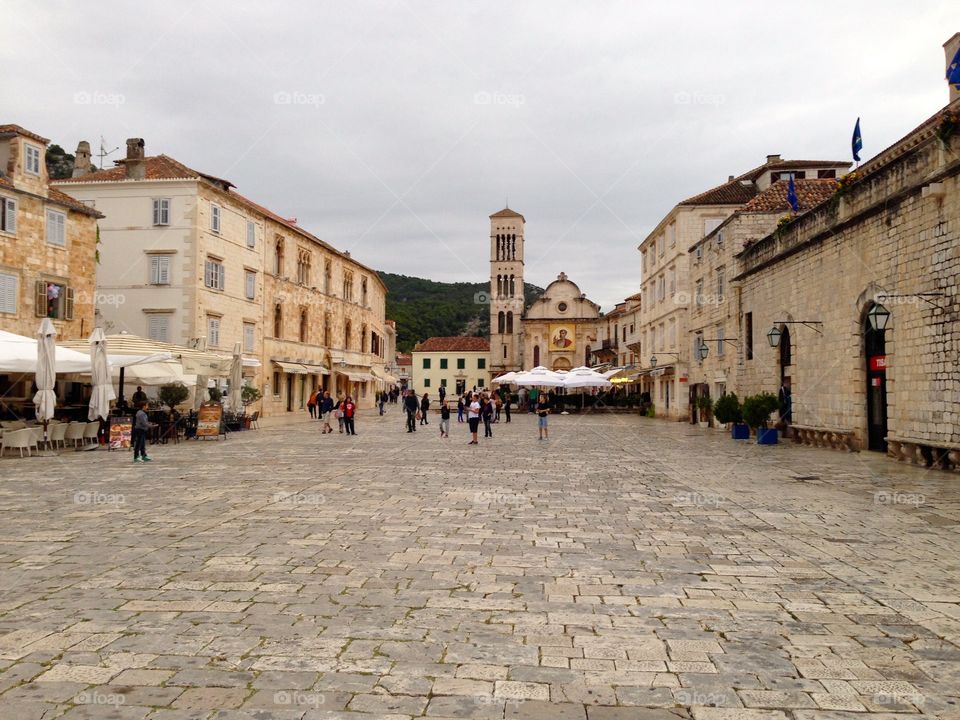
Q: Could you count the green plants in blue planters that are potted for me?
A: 2